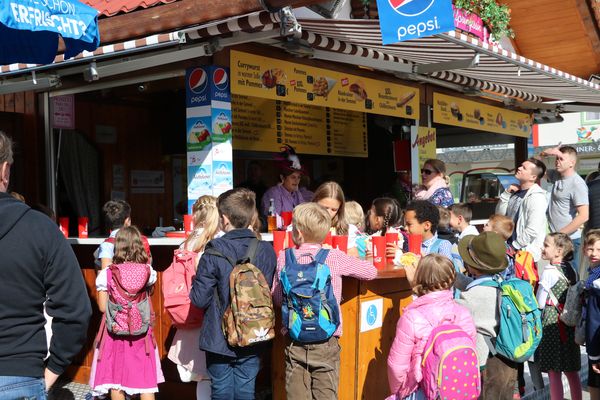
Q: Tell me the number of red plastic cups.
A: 11